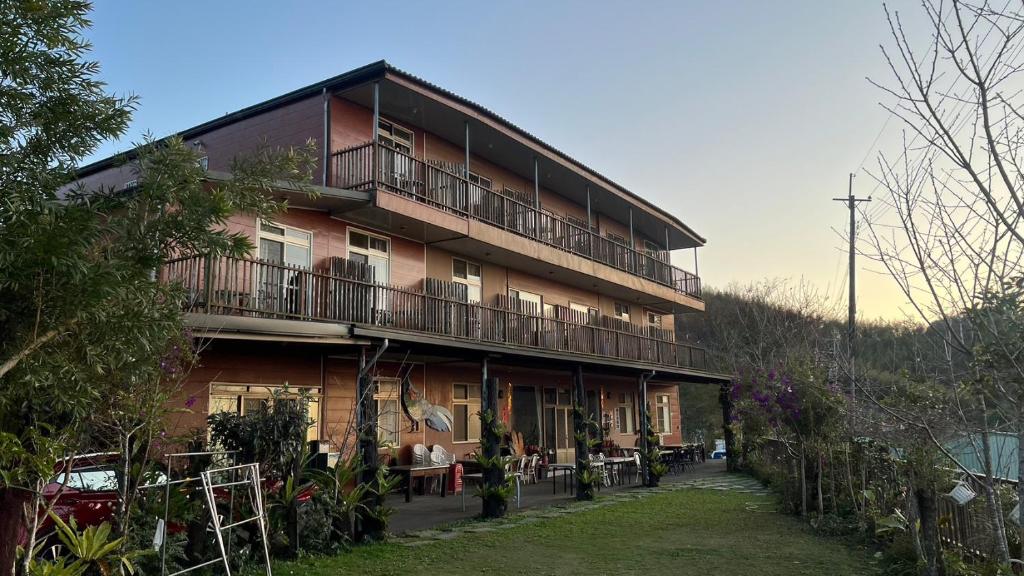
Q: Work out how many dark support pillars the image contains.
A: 5